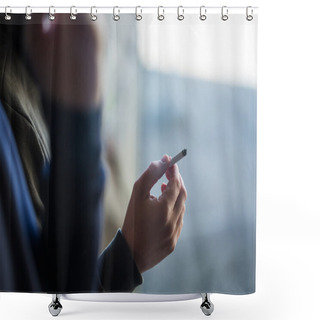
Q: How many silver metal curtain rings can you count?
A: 12